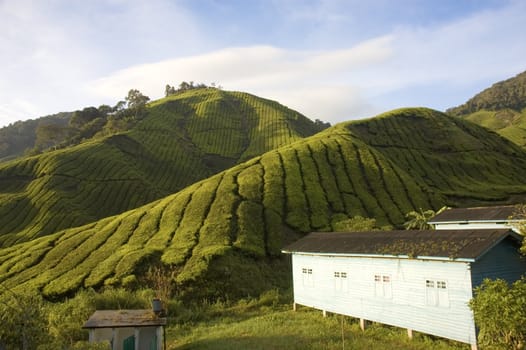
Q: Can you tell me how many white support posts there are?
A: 5